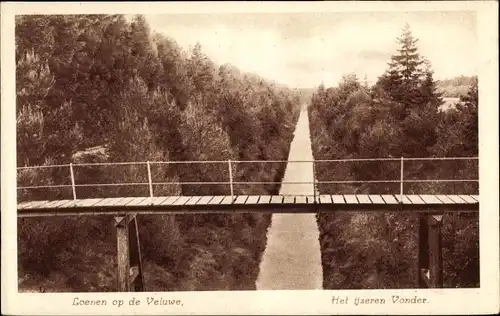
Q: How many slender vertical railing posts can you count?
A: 5